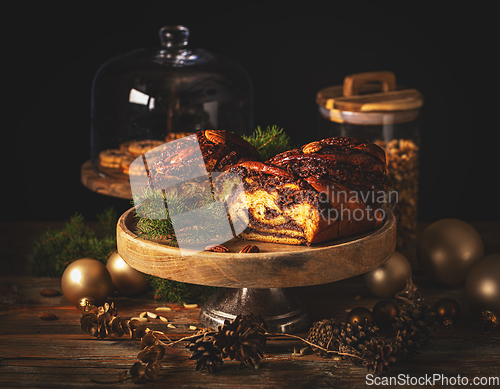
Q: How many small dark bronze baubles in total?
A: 3